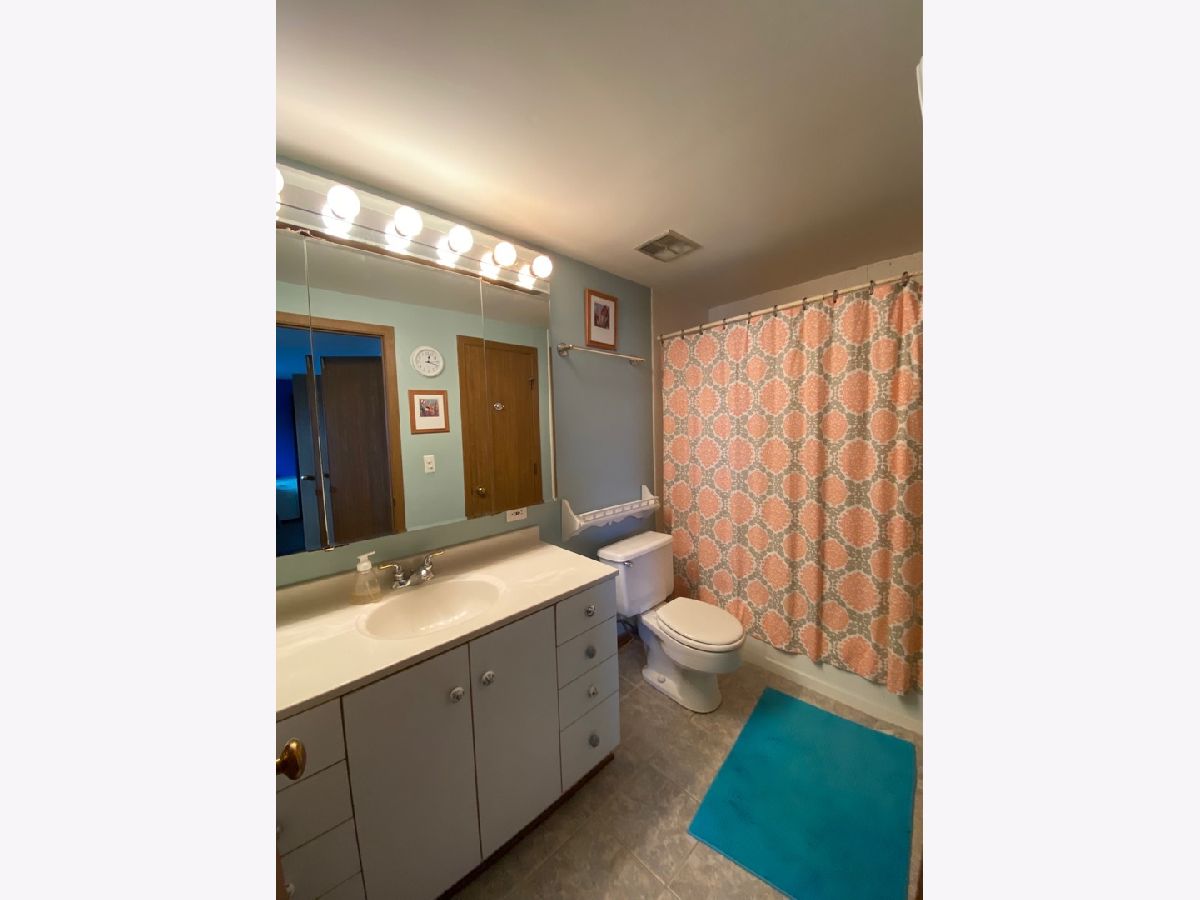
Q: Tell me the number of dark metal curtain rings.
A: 10